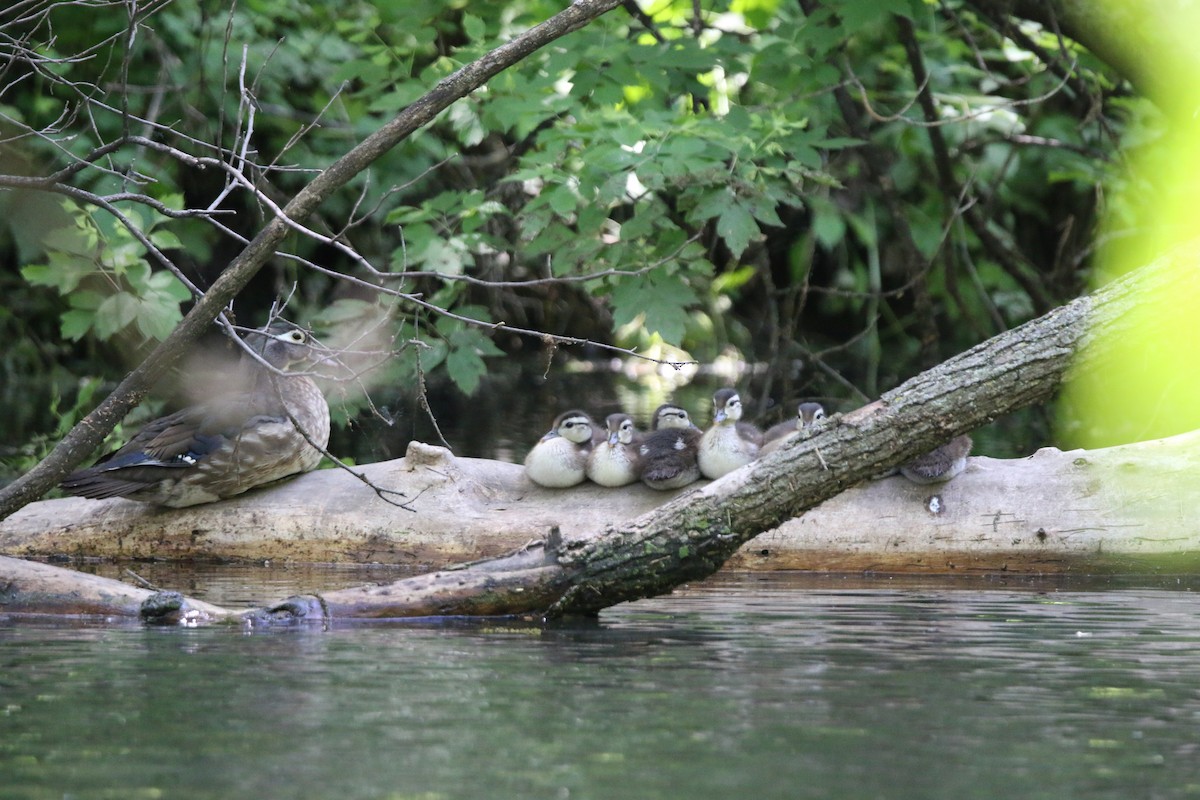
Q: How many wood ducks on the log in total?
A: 7